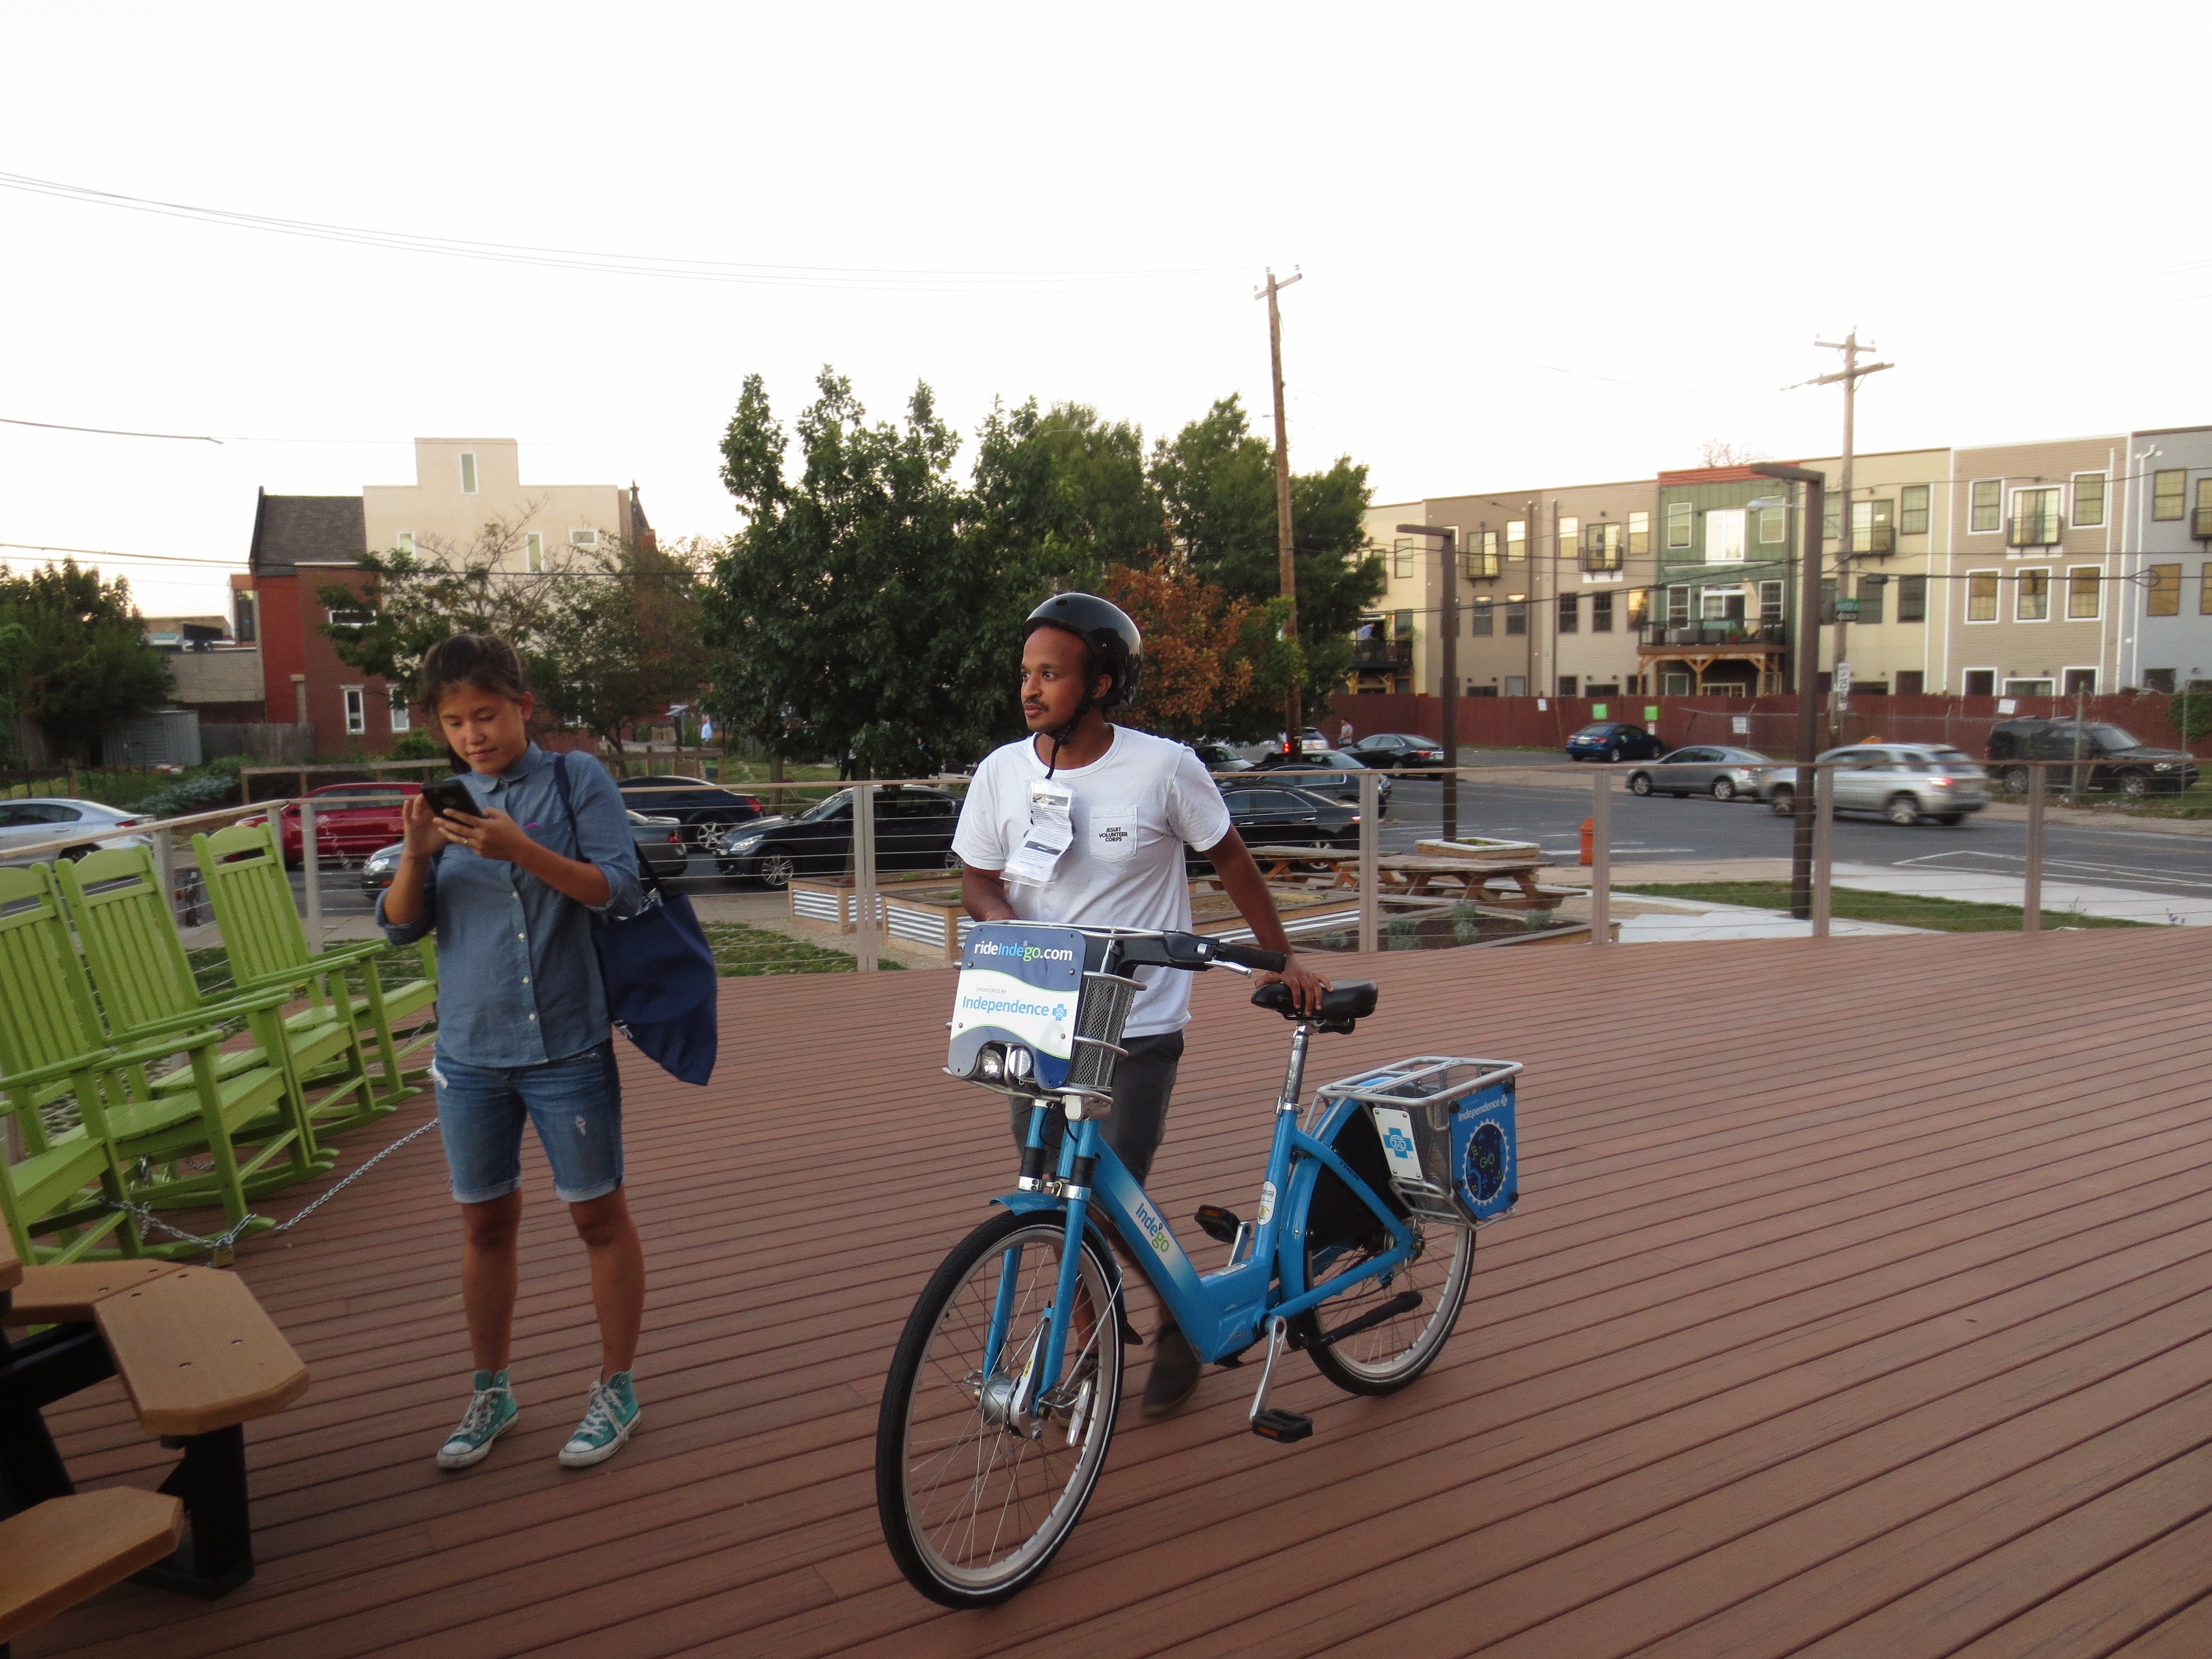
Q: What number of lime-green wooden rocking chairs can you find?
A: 4